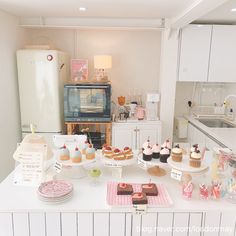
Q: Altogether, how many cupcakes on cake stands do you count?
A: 12